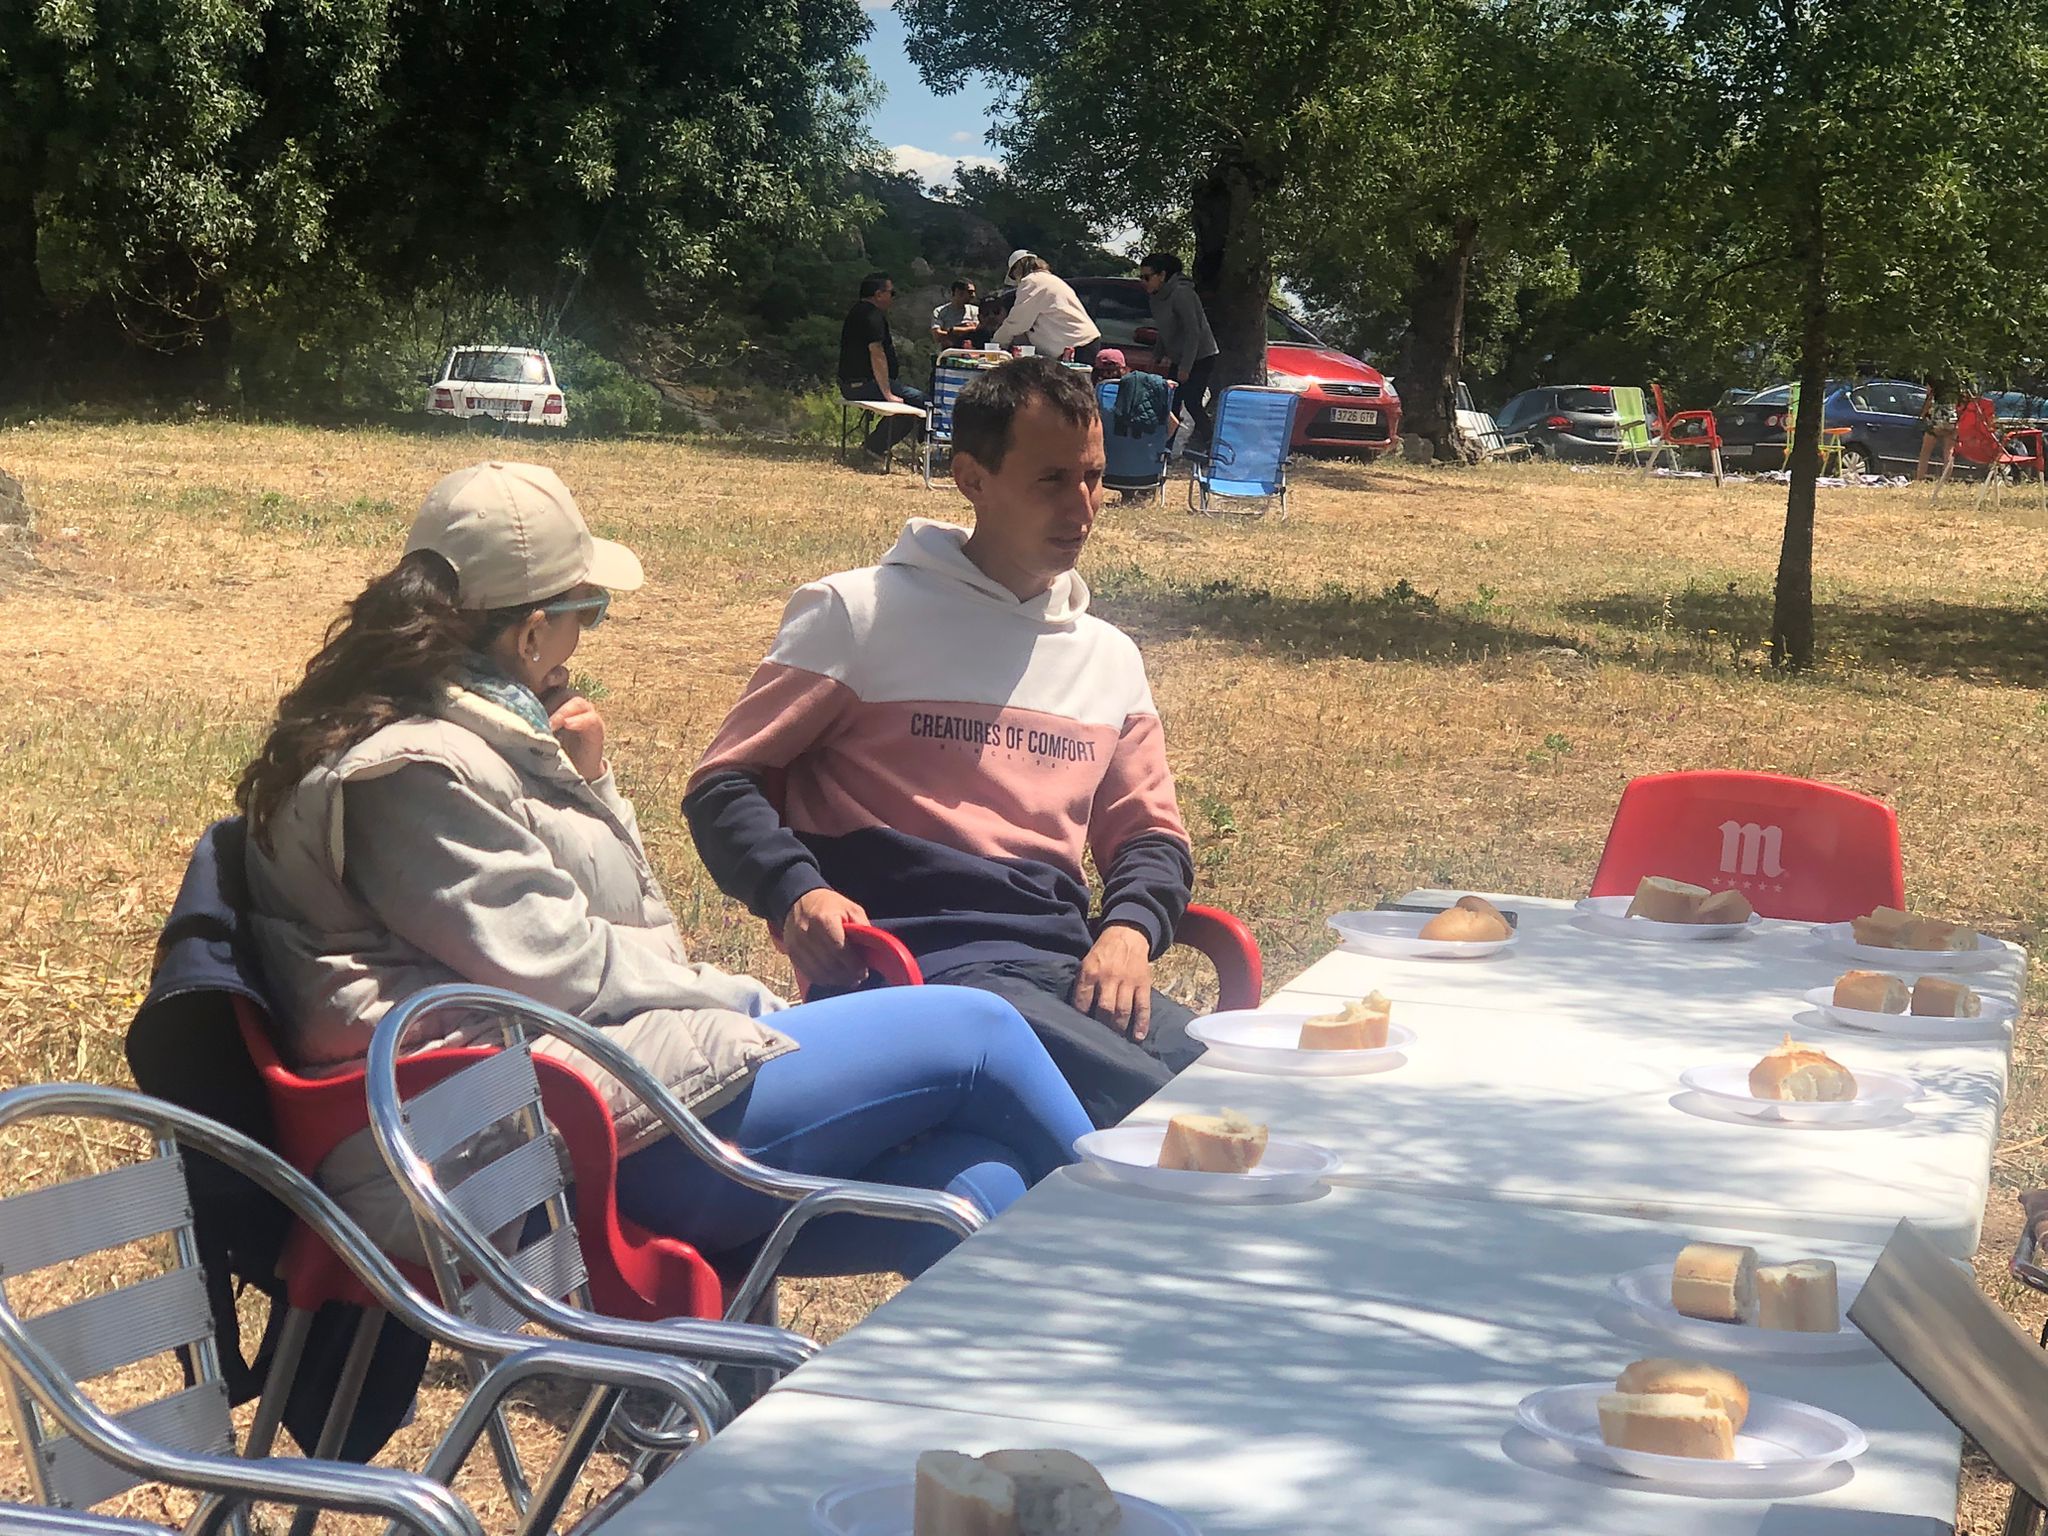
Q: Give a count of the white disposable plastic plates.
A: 10